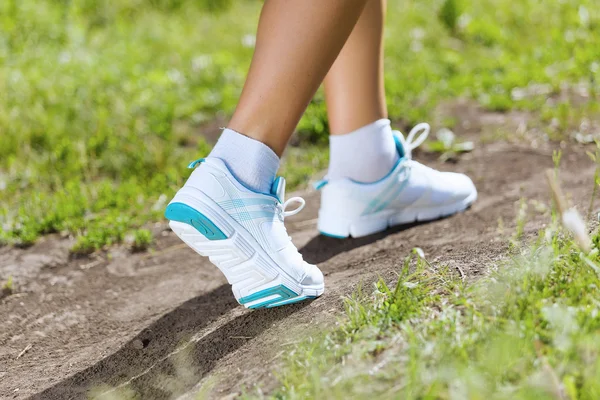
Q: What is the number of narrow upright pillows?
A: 0